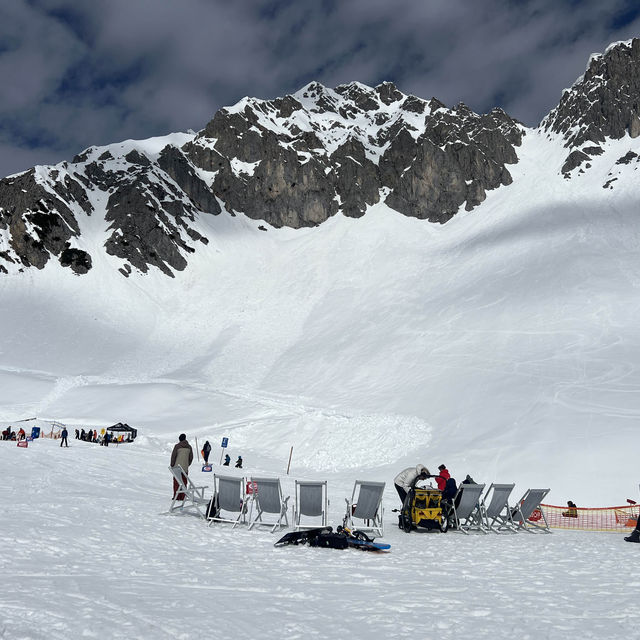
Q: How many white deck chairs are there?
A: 8